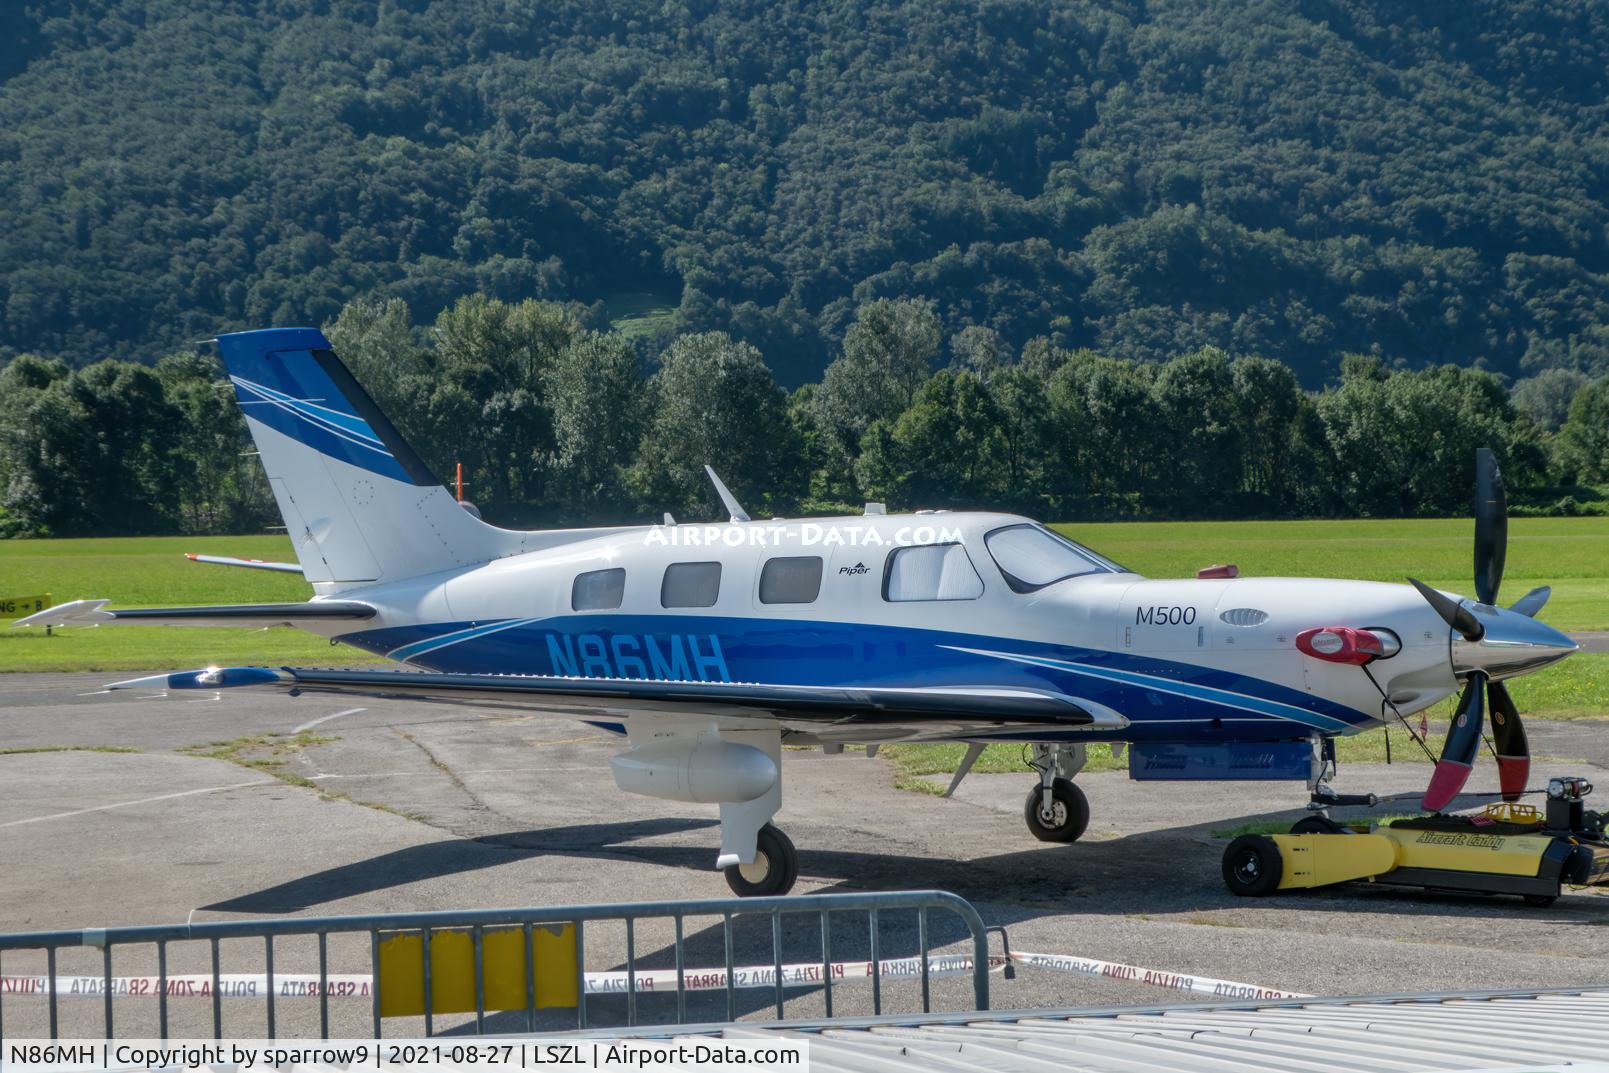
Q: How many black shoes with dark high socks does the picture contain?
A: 0